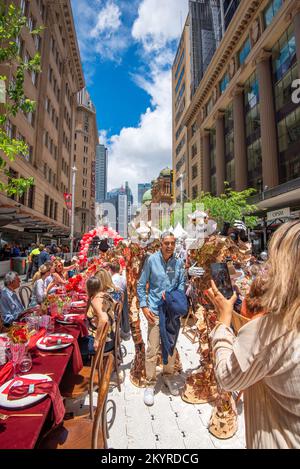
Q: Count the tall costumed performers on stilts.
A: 2